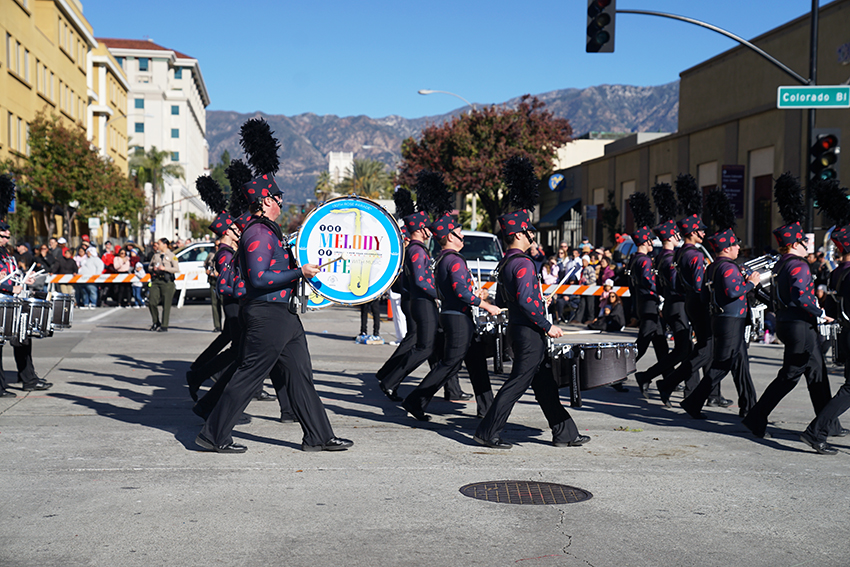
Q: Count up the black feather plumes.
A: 14